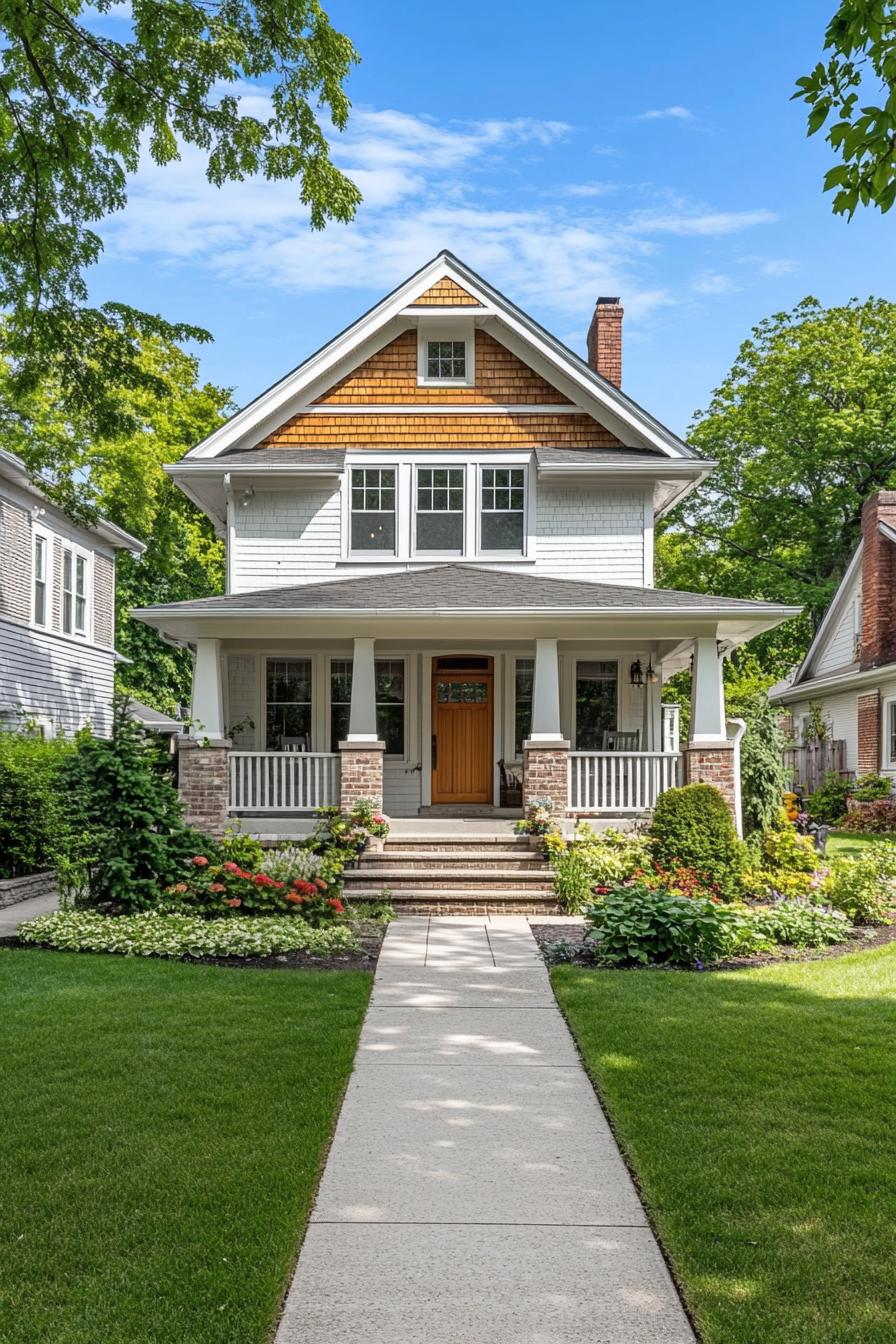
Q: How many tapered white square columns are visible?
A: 4